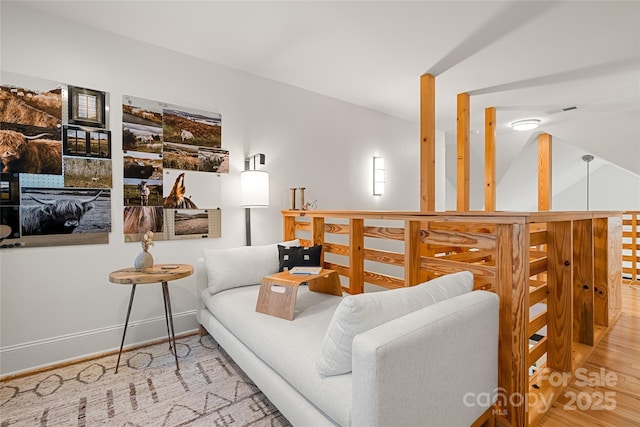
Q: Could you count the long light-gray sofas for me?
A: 1